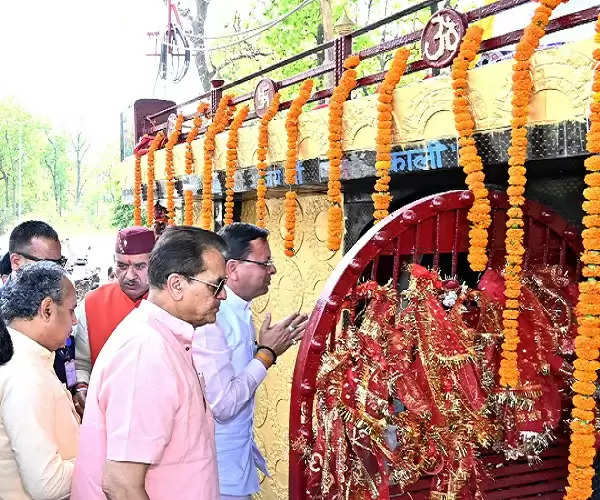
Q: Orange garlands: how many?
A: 13